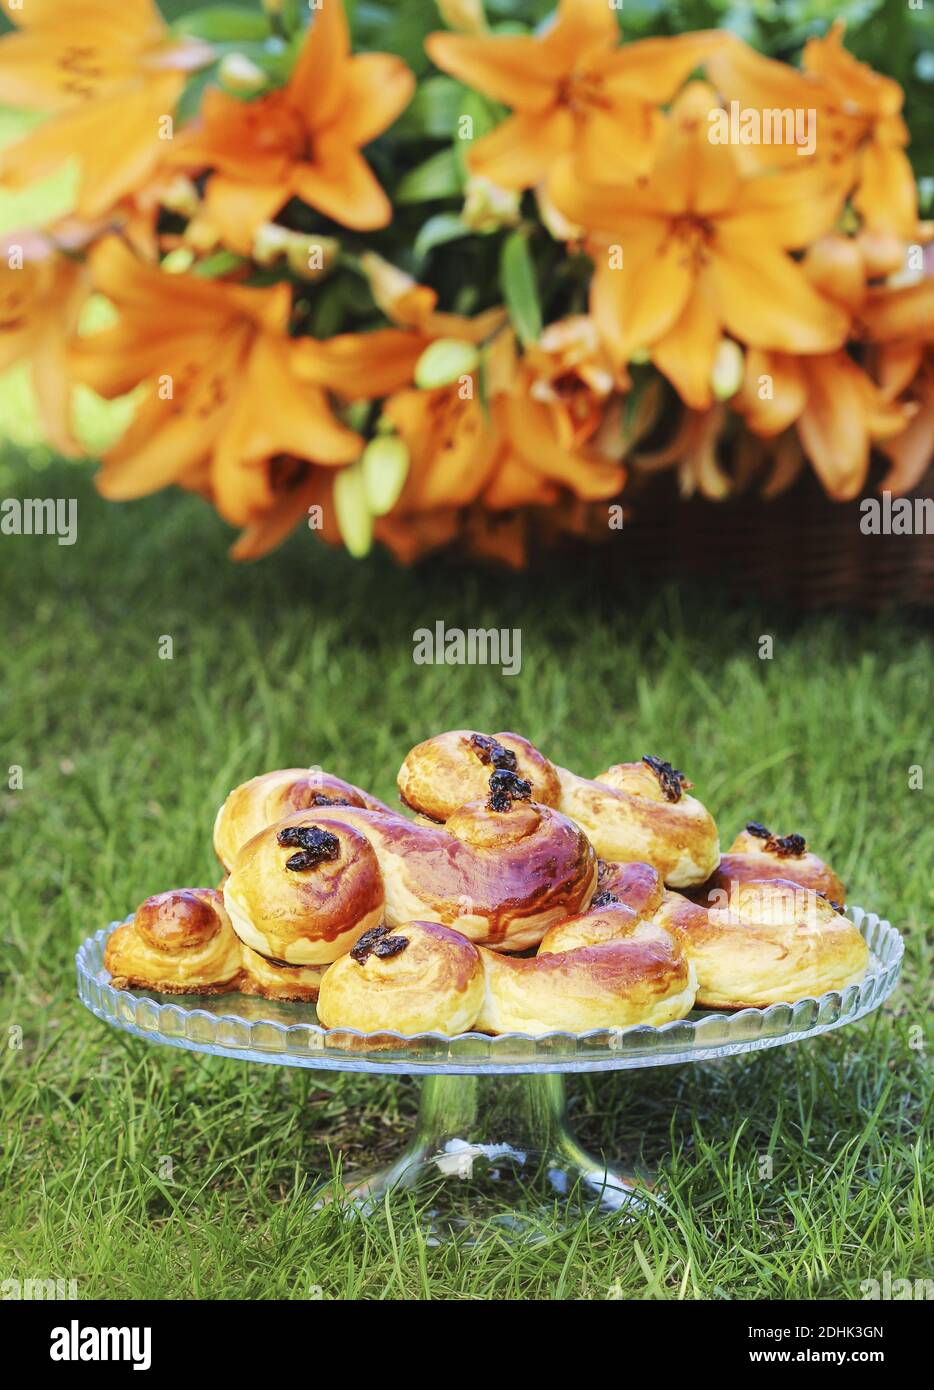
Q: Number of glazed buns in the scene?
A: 7